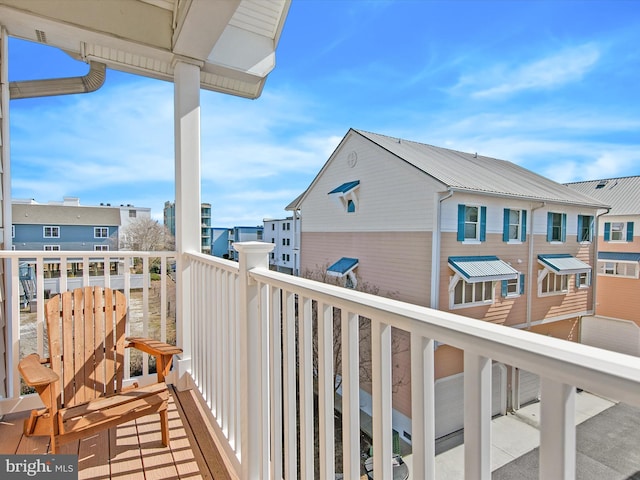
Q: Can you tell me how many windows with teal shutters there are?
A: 7